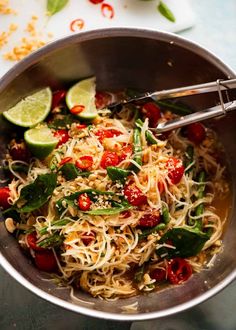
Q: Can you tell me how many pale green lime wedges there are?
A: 3